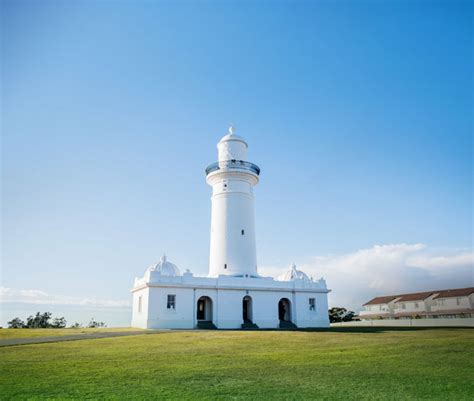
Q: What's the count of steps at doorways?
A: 3